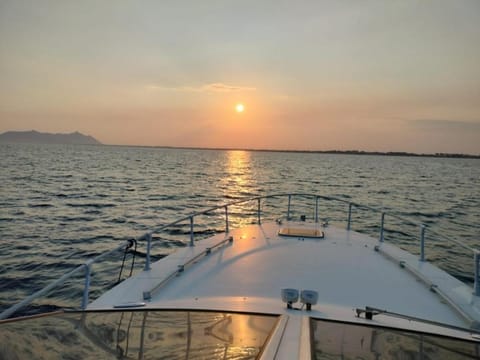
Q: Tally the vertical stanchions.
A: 11